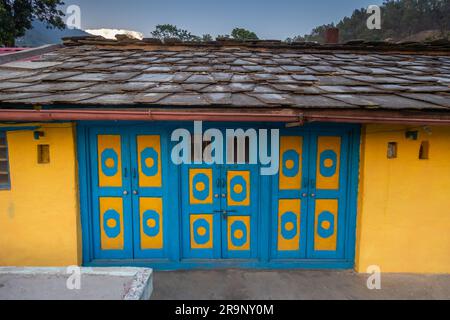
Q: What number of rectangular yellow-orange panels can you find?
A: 12